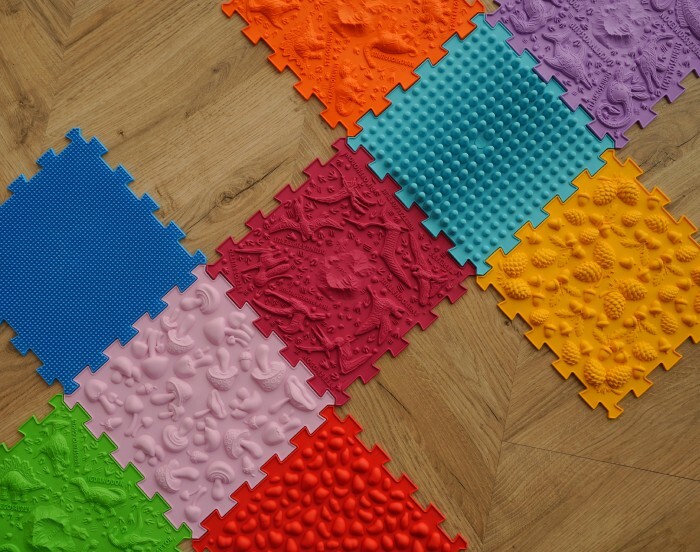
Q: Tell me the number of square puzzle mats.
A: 9